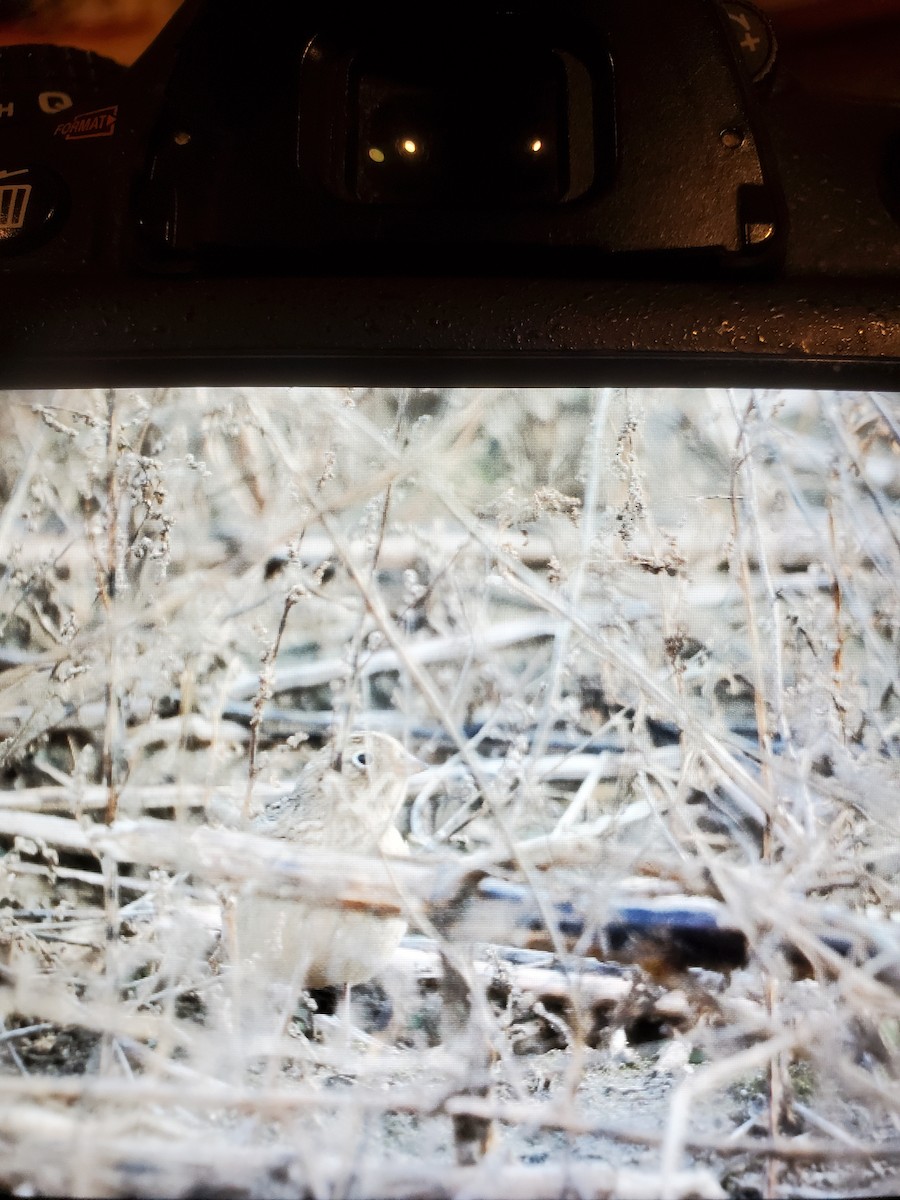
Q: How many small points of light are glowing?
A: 3